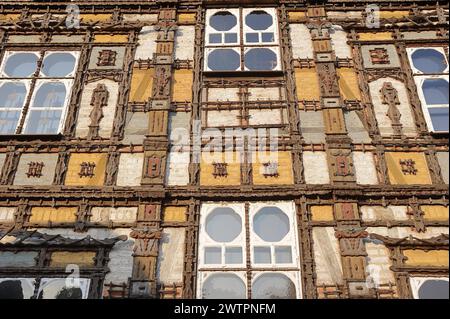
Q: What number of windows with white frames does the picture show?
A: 6